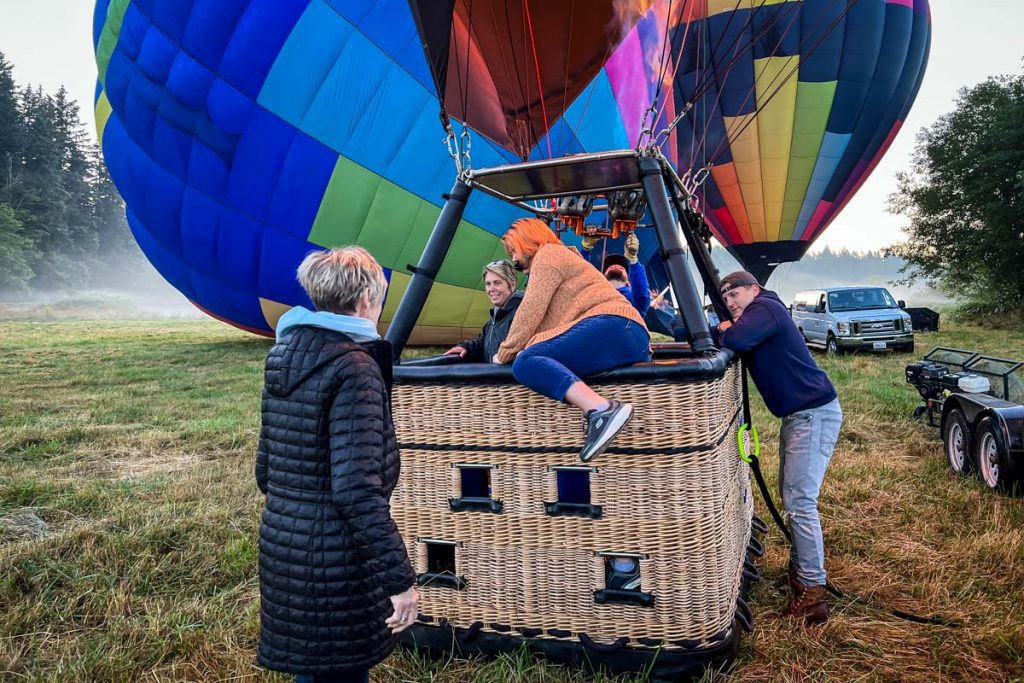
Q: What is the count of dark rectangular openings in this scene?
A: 4